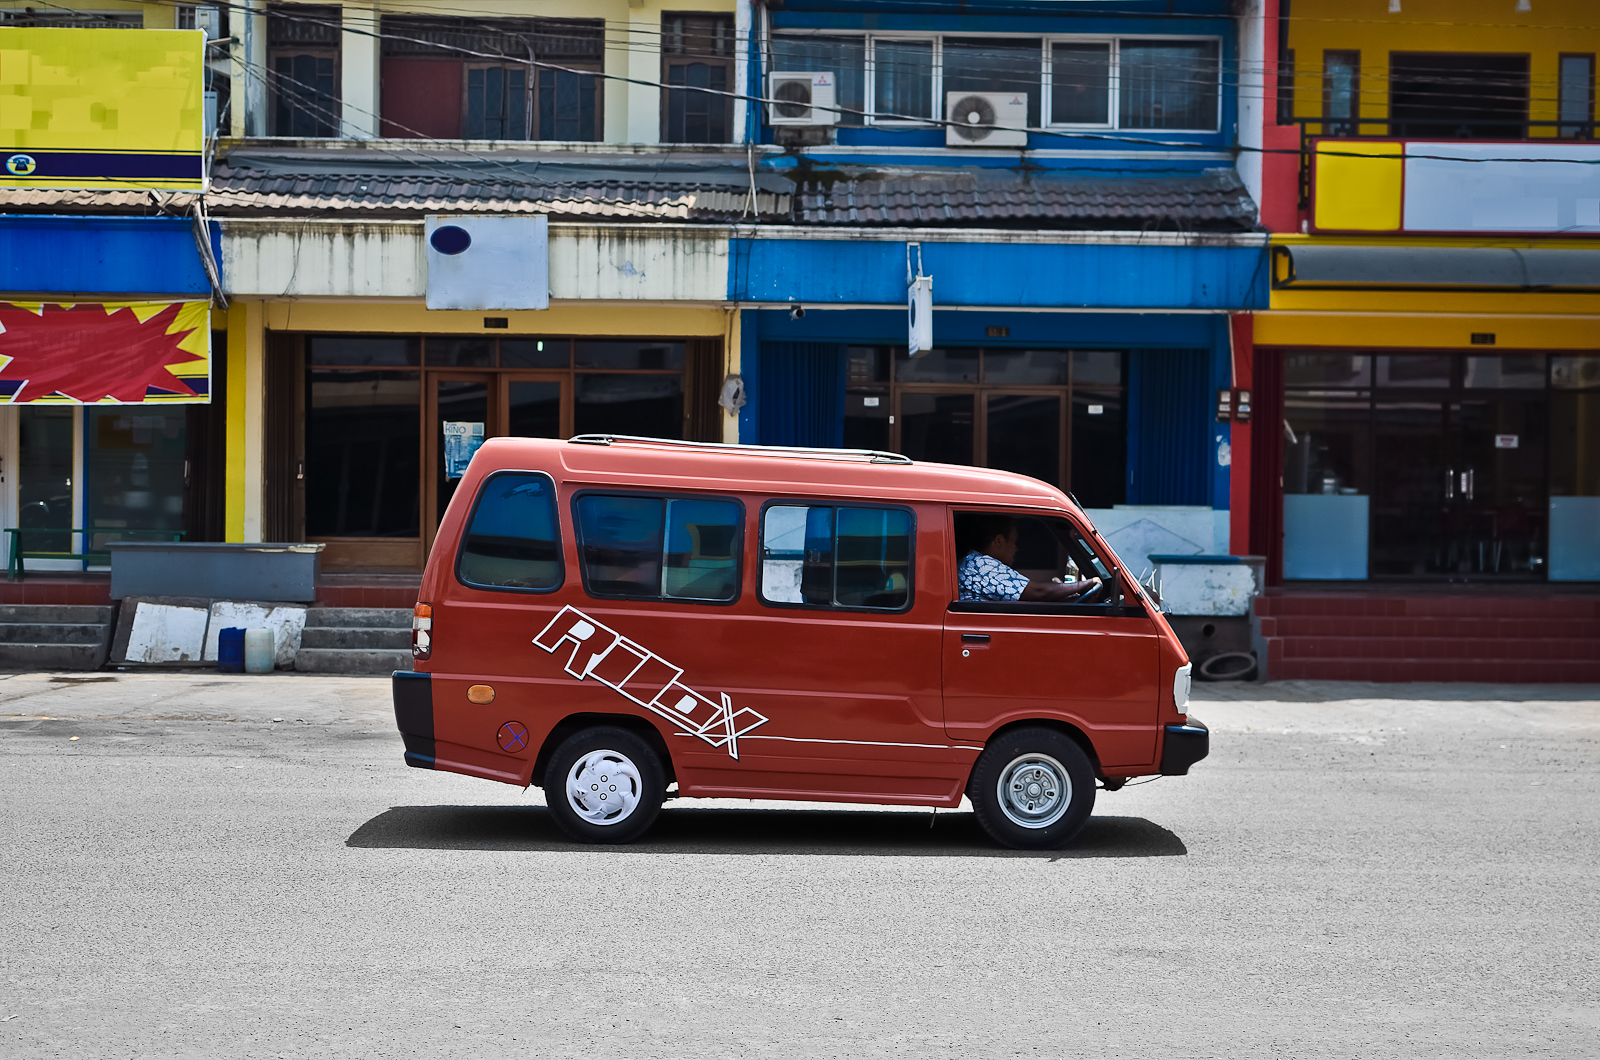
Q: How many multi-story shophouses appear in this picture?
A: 4